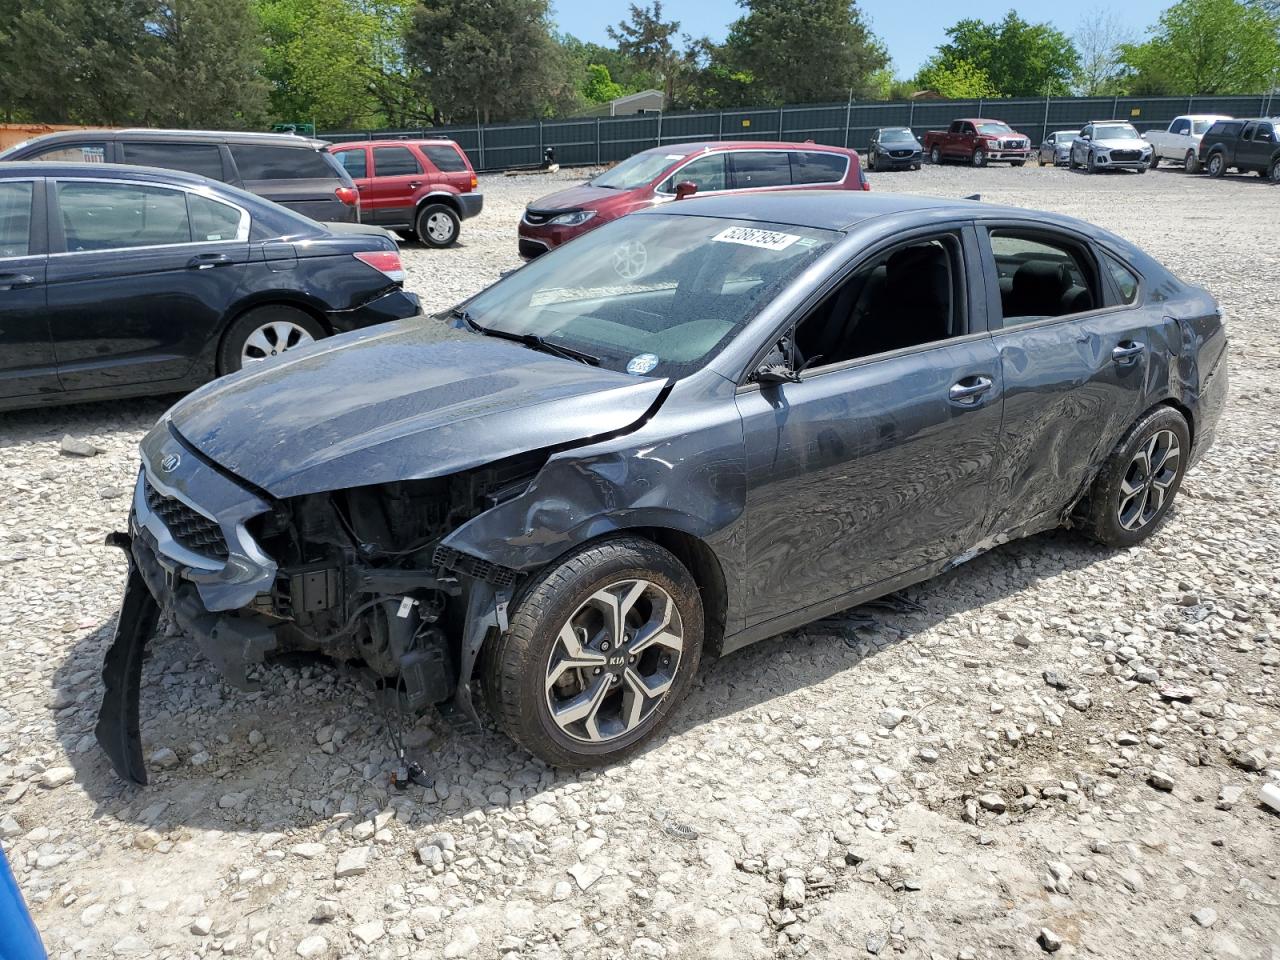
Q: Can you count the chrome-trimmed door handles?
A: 2